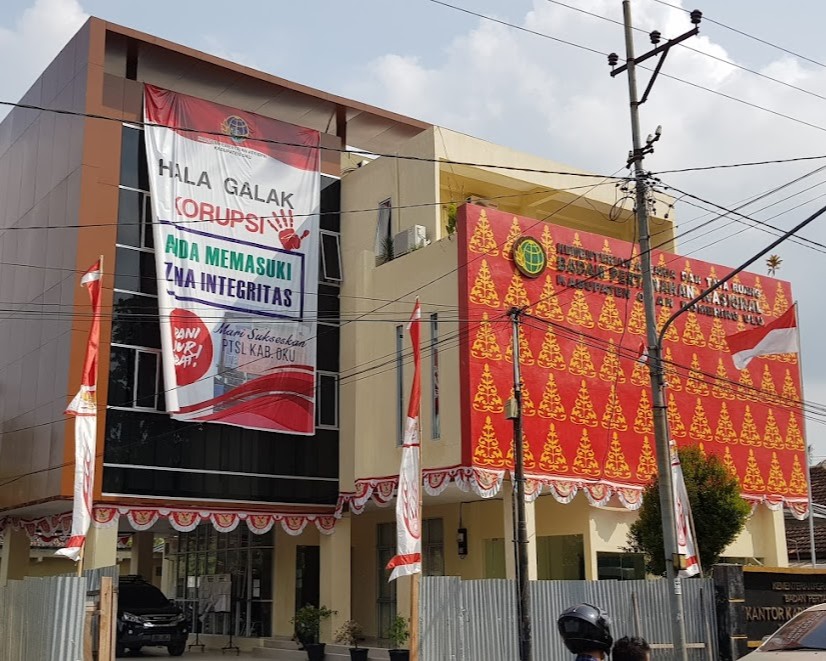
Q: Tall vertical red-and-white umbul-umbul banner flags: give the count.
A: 3